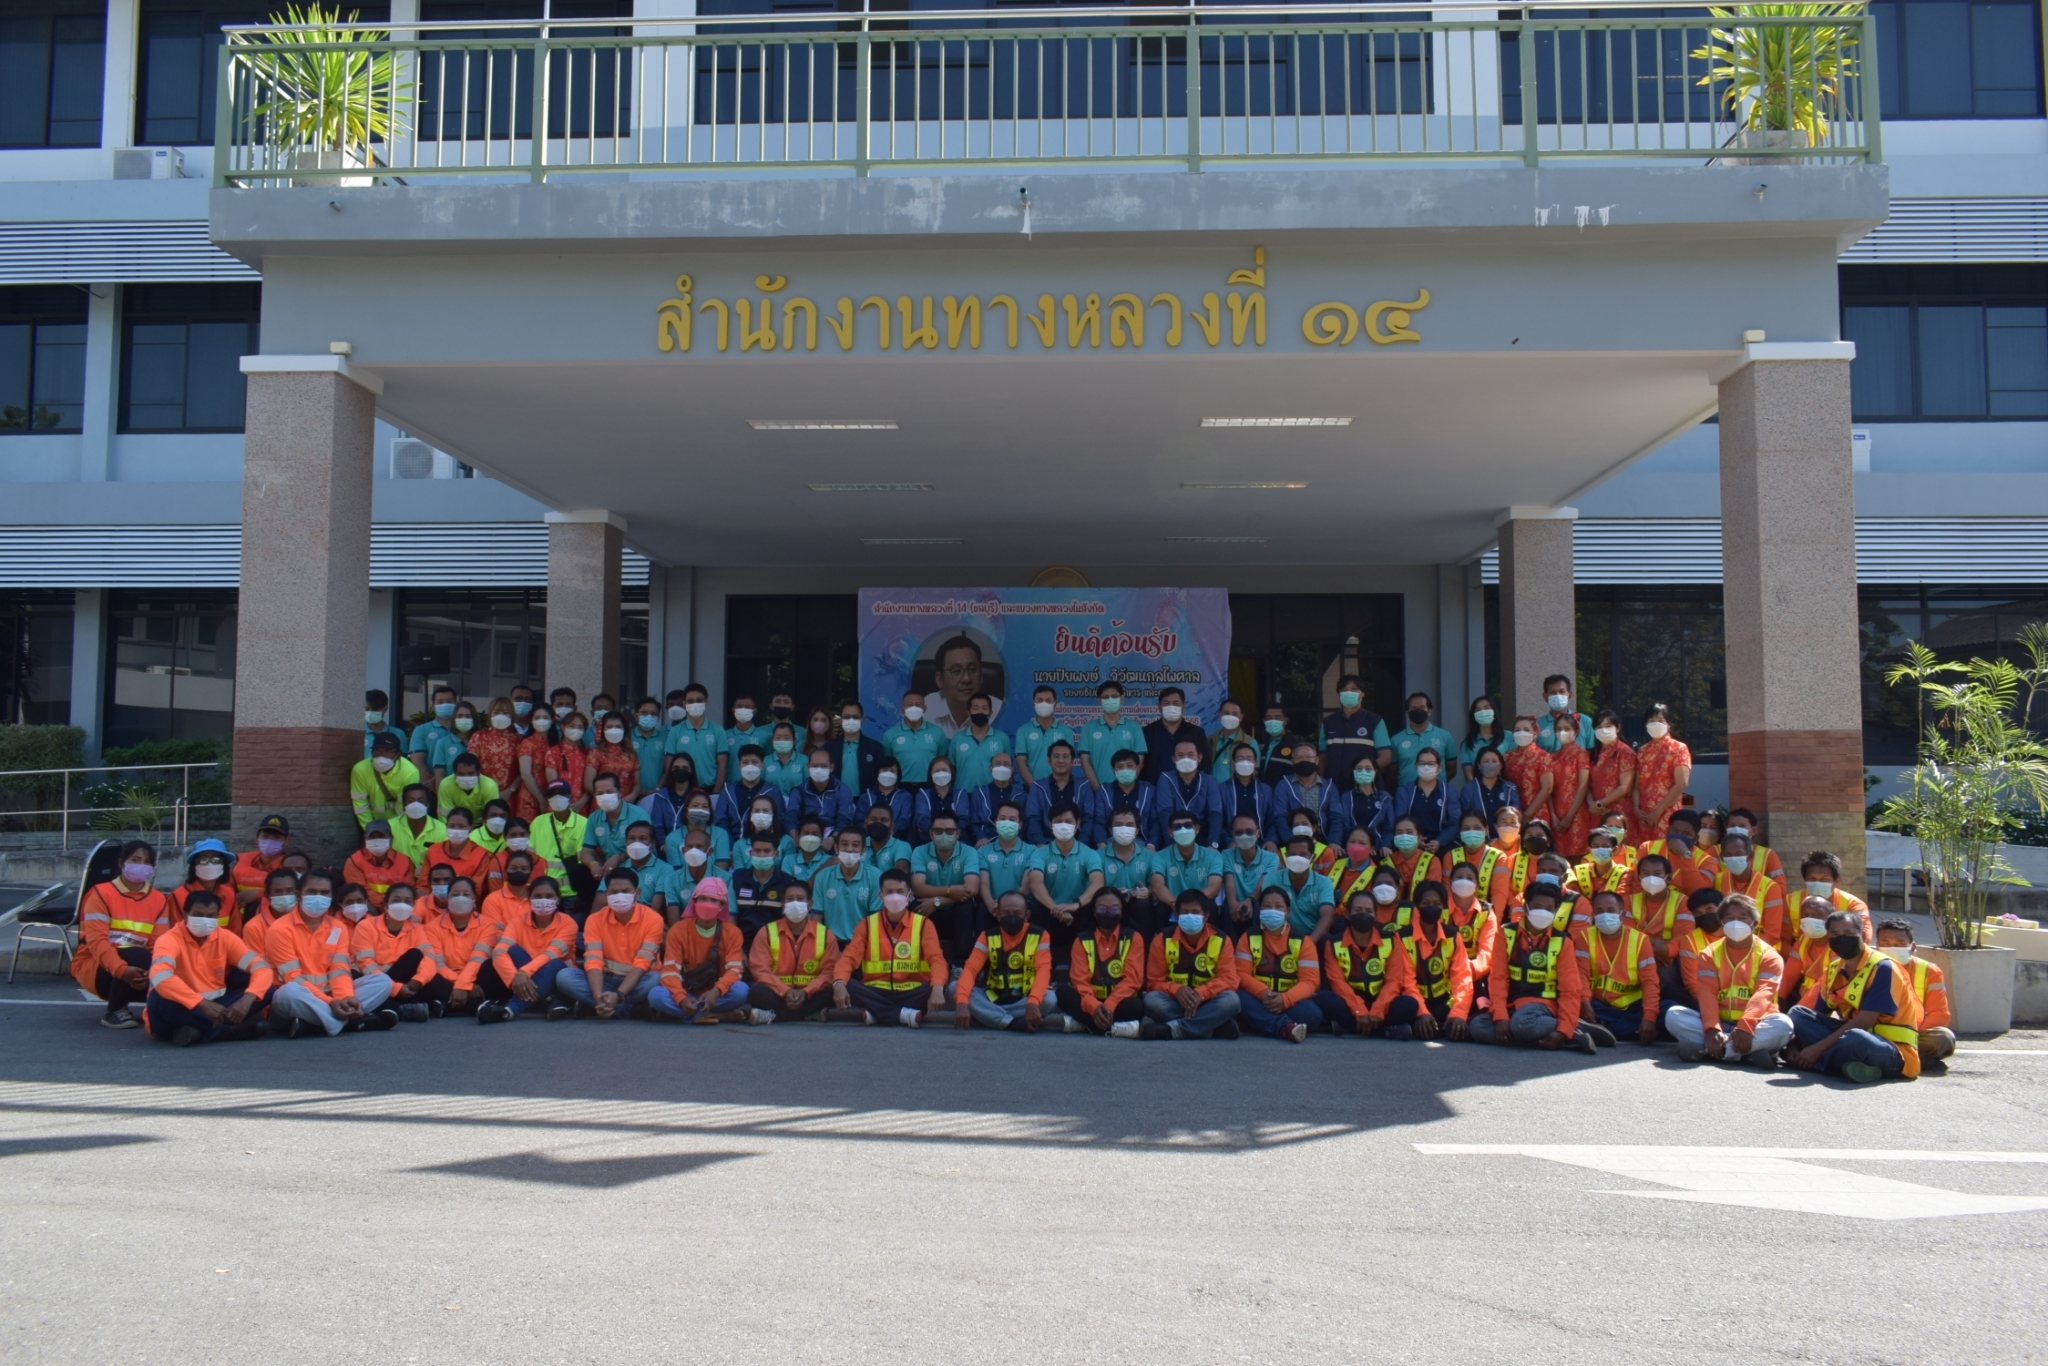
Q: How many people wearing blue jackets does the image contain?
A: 14